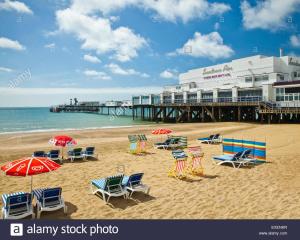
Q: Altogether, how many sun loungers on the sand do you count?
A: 14